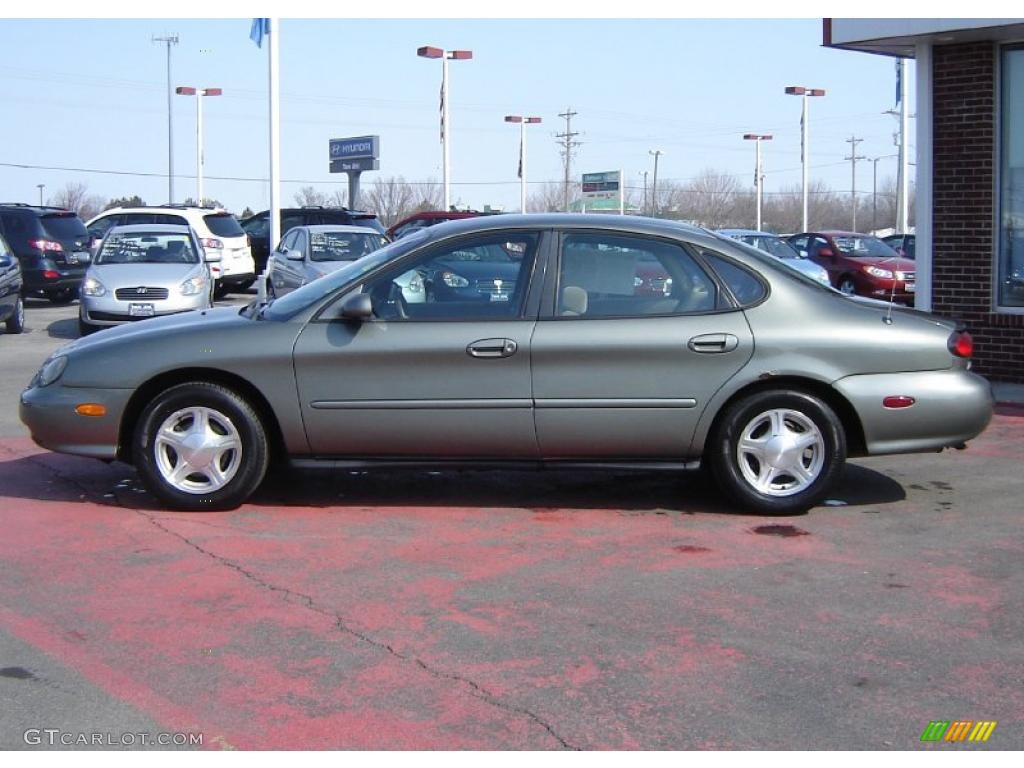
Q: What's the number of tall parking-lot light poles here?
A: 5